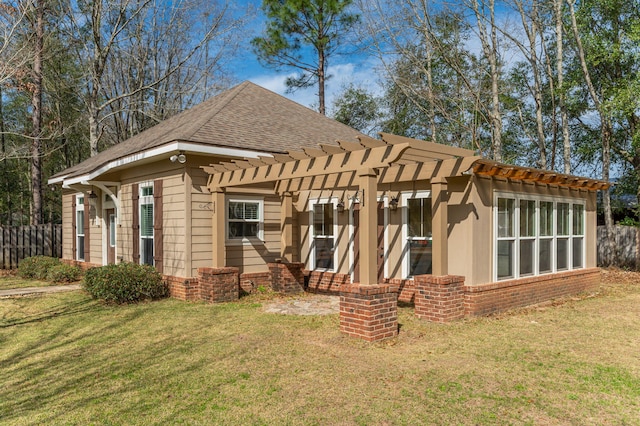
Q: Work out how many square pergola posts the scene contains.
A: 4